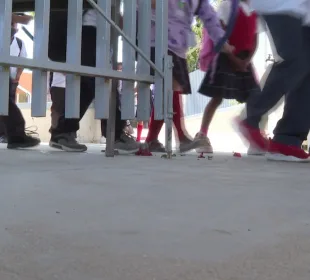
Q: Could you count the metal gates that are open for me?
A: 1